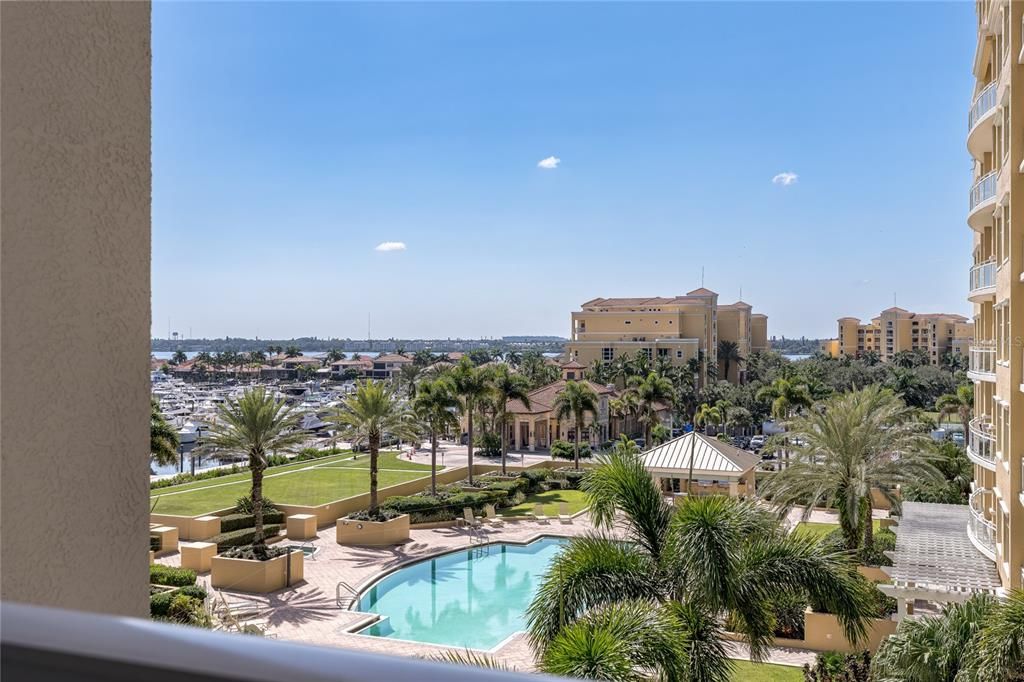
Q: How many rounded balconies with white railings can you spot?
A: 6